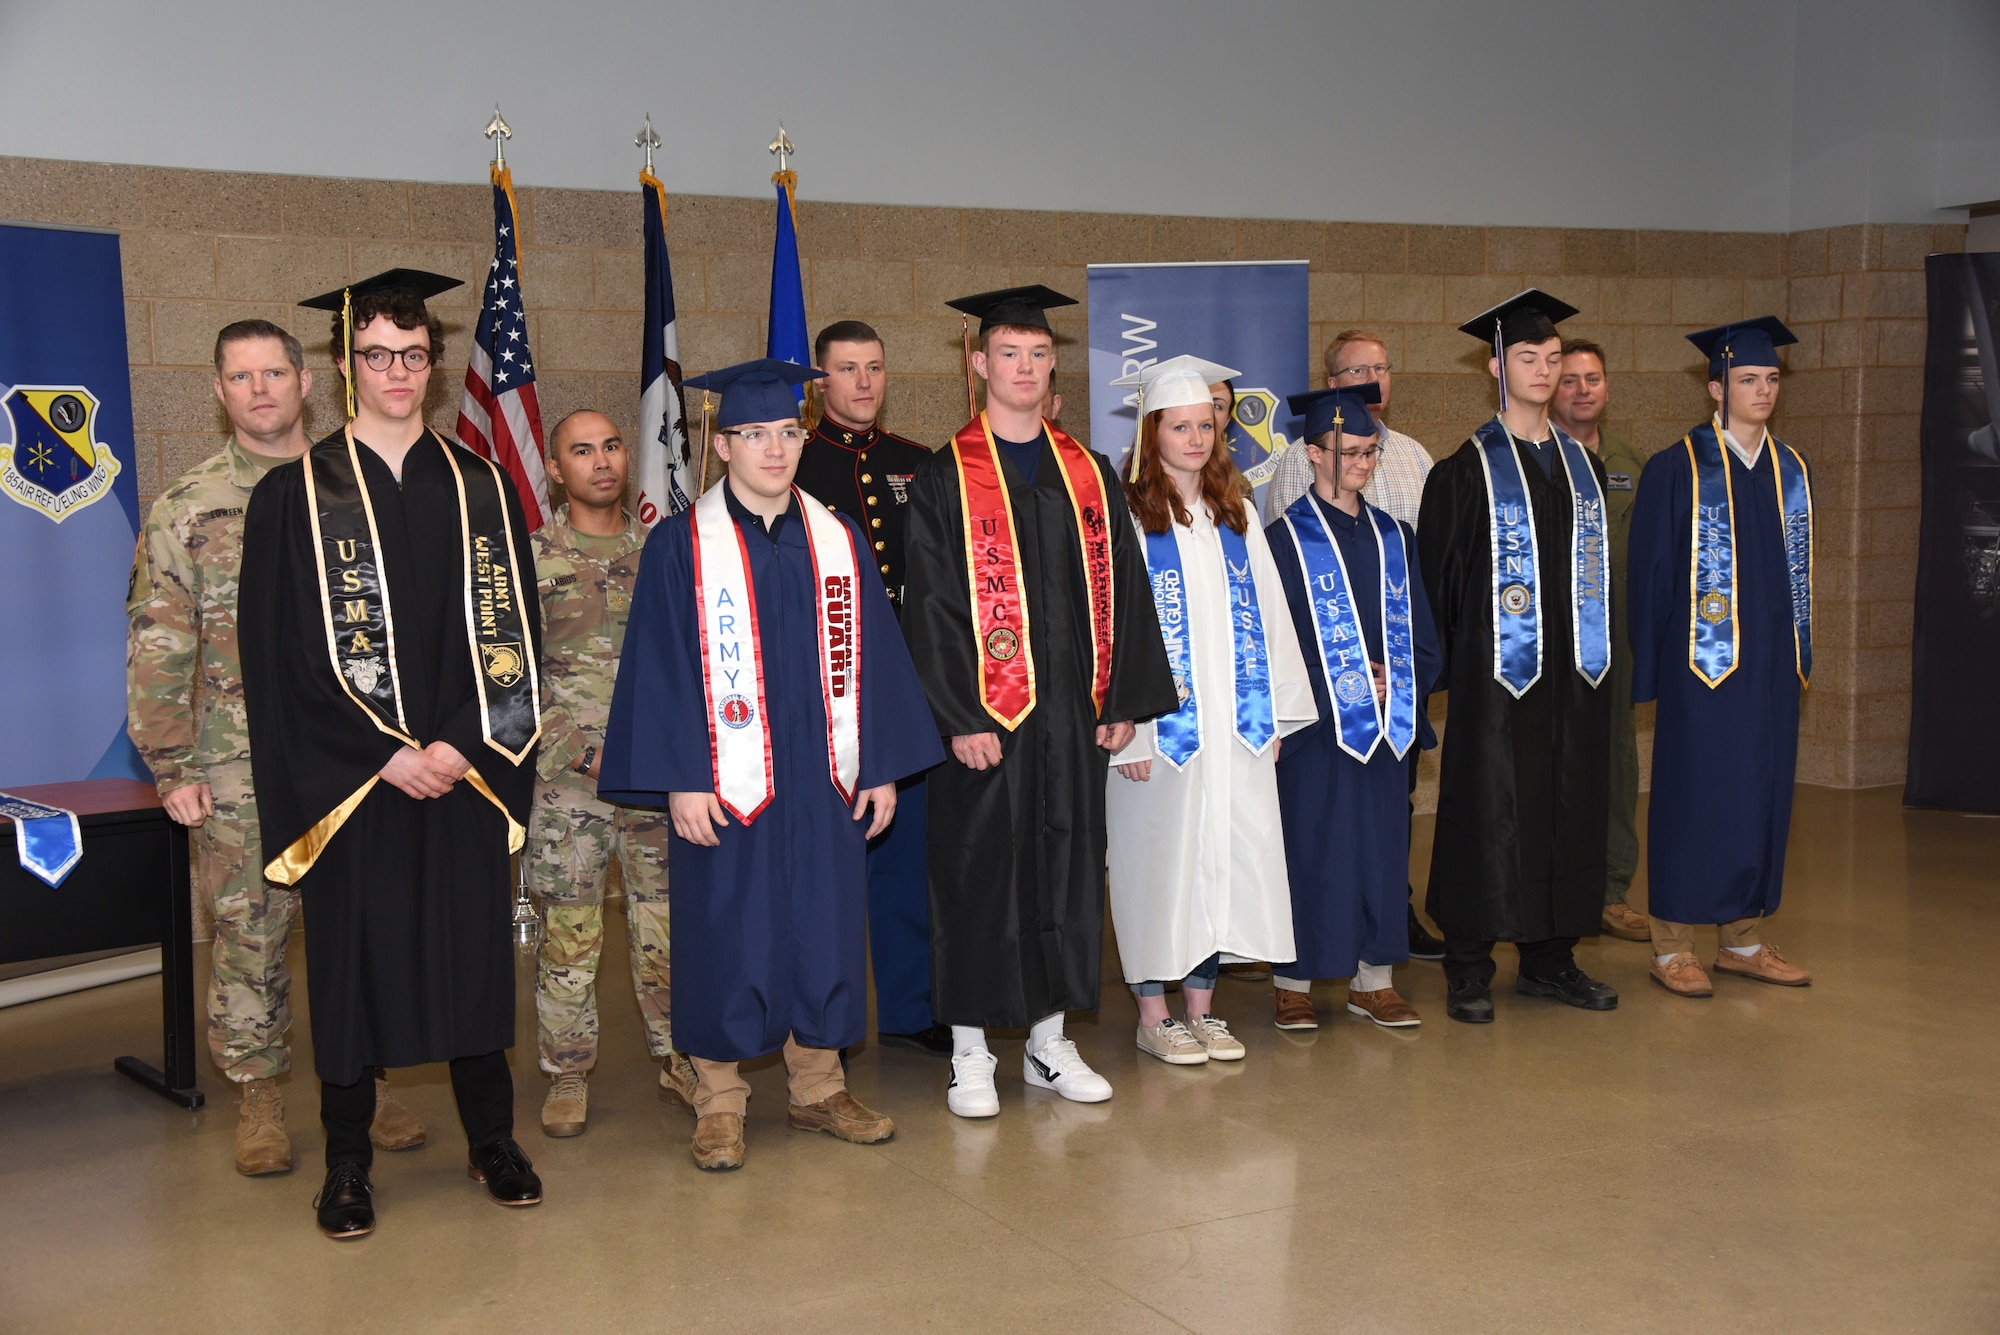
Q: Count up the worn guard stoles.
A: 2